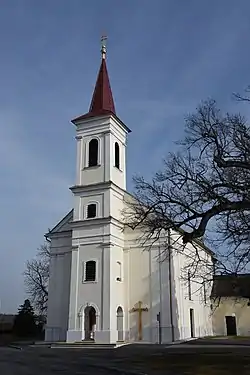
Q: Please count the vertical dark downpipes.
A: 1